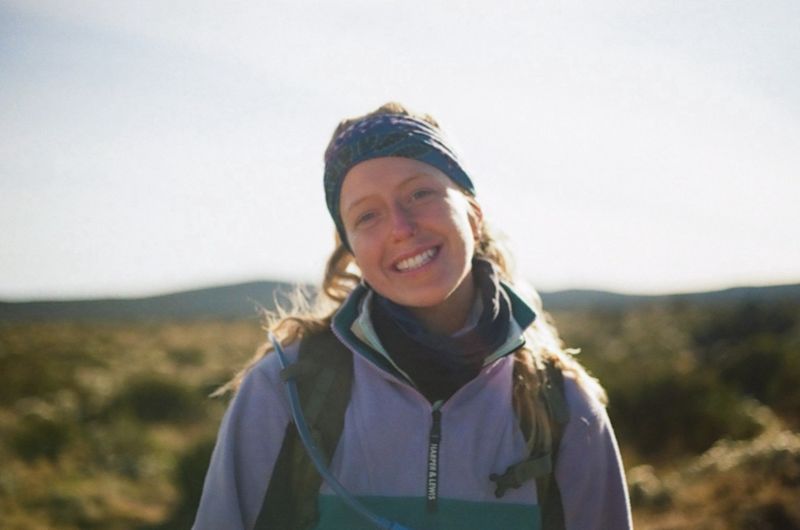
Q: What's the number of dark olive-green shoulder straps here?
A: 2